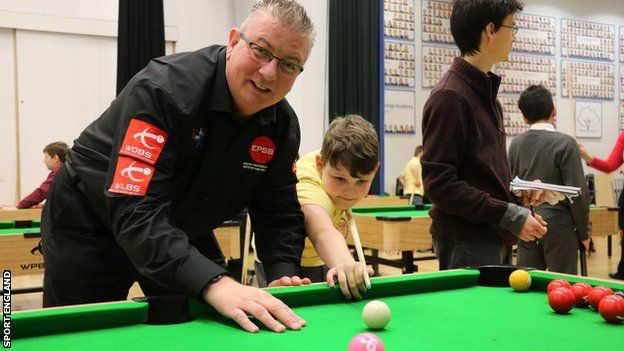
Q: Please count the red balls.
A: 5